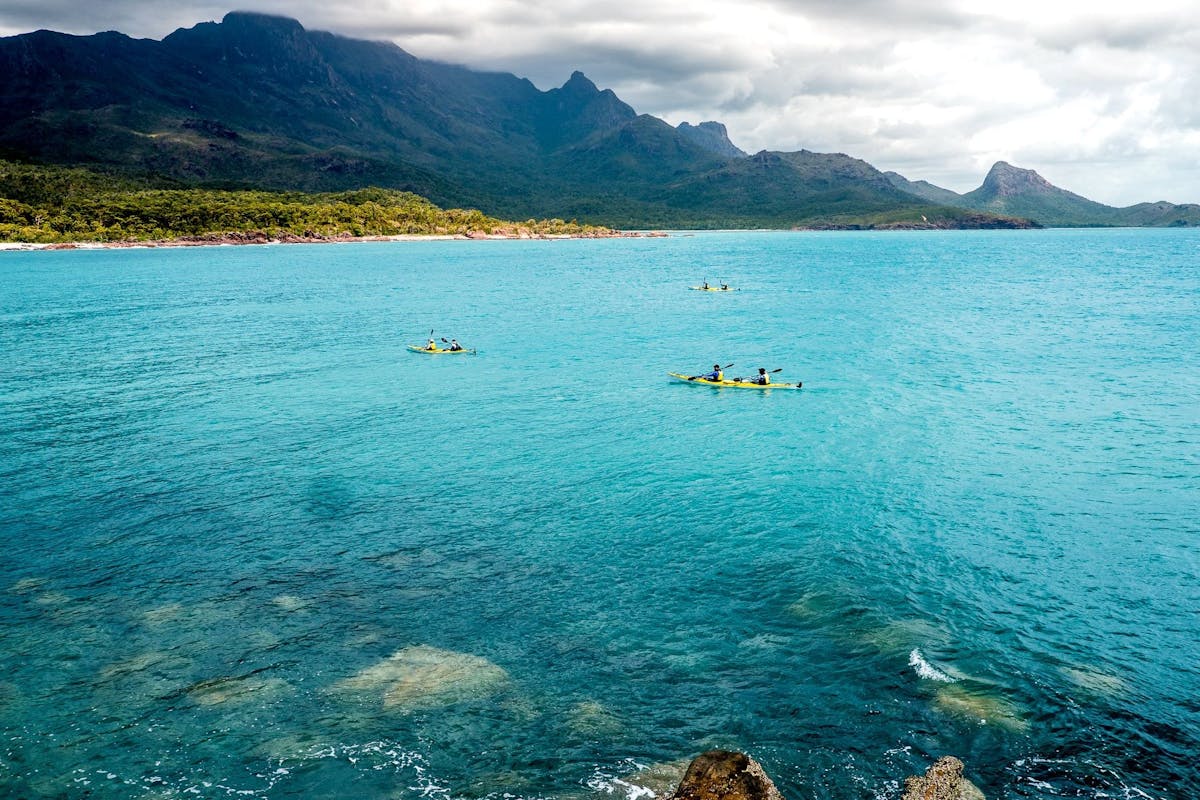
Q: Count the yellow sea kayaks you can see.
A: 3